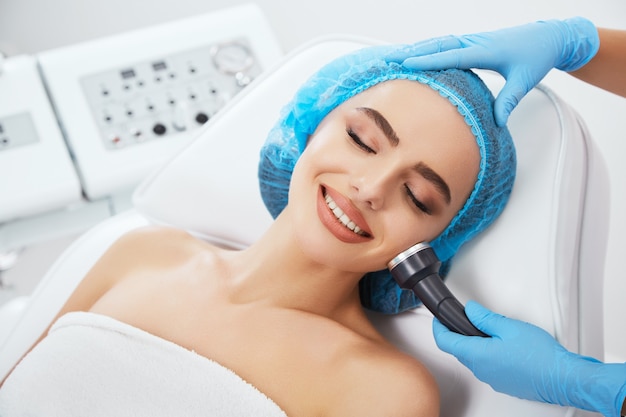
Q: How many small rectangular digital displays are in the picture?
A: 2